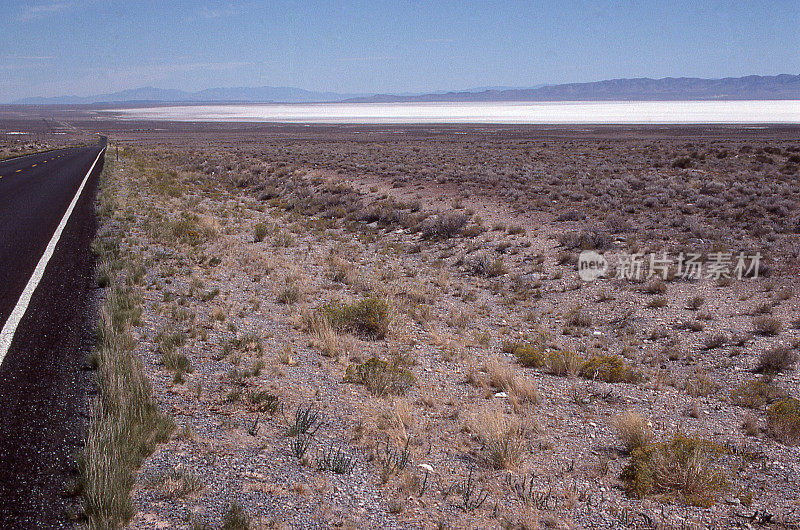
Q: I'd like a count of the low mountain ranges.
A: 2